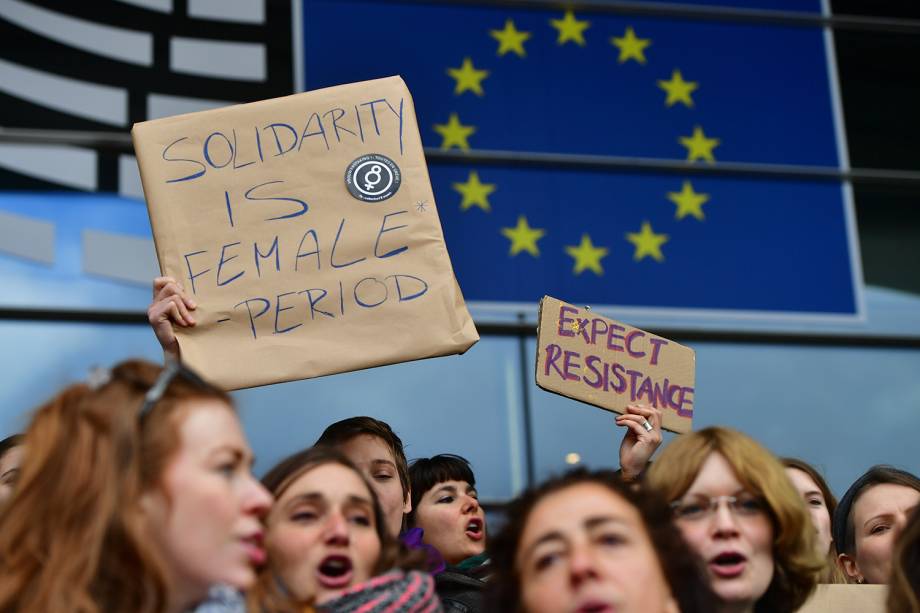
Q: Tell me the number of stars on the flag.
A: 12